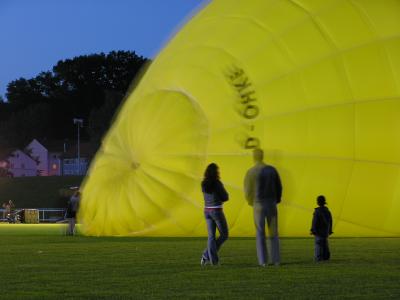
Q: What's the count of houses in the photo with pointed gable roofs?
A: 2